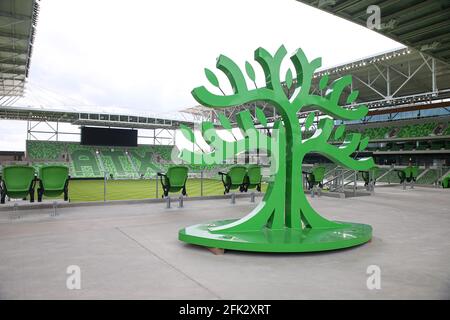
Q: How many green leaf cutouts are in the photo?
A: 11